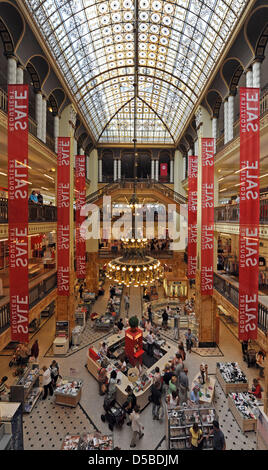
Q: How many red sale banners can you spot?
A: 6